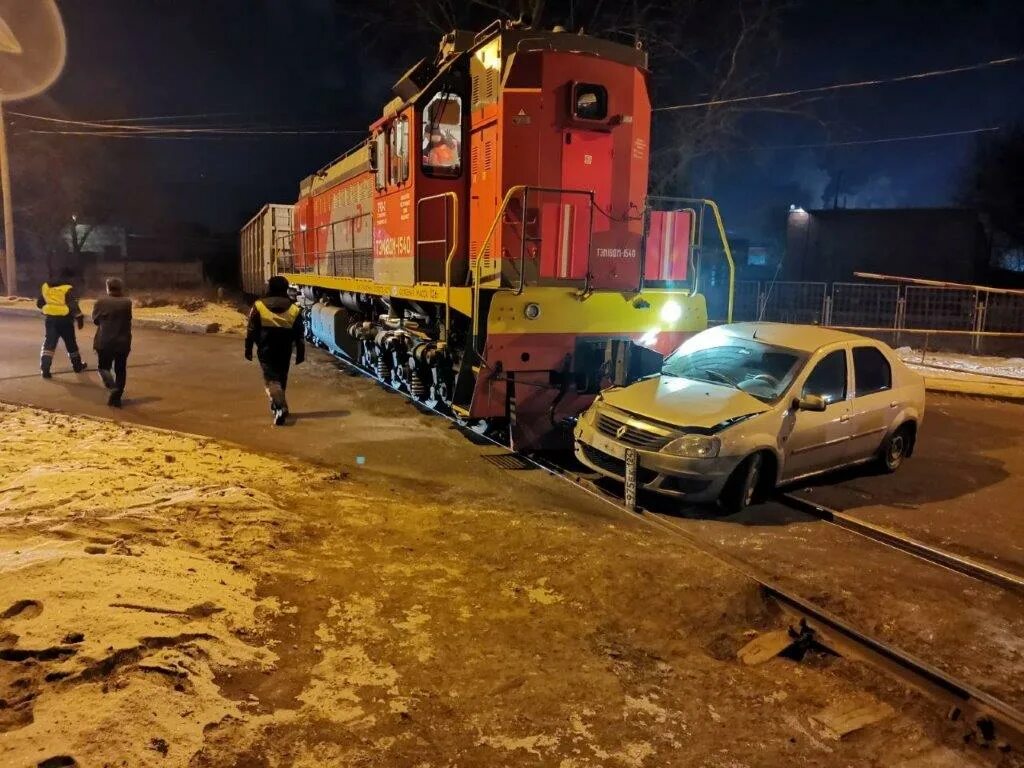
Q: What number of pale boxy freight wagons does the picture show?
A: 1